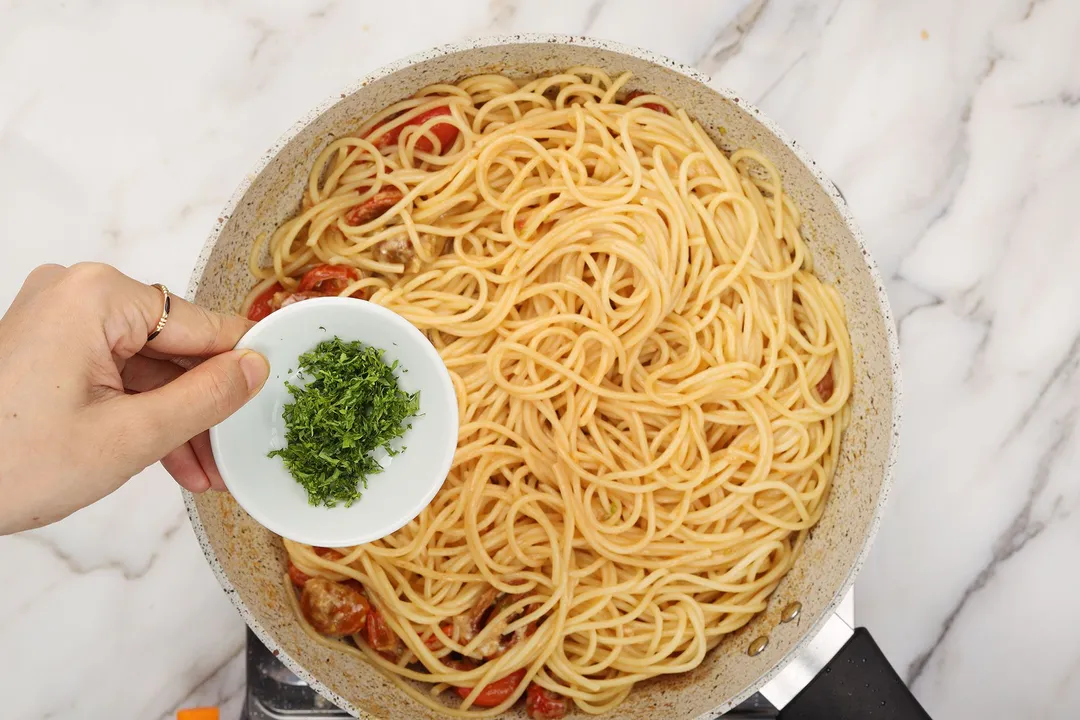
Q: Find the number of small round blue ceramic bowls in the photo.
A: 0